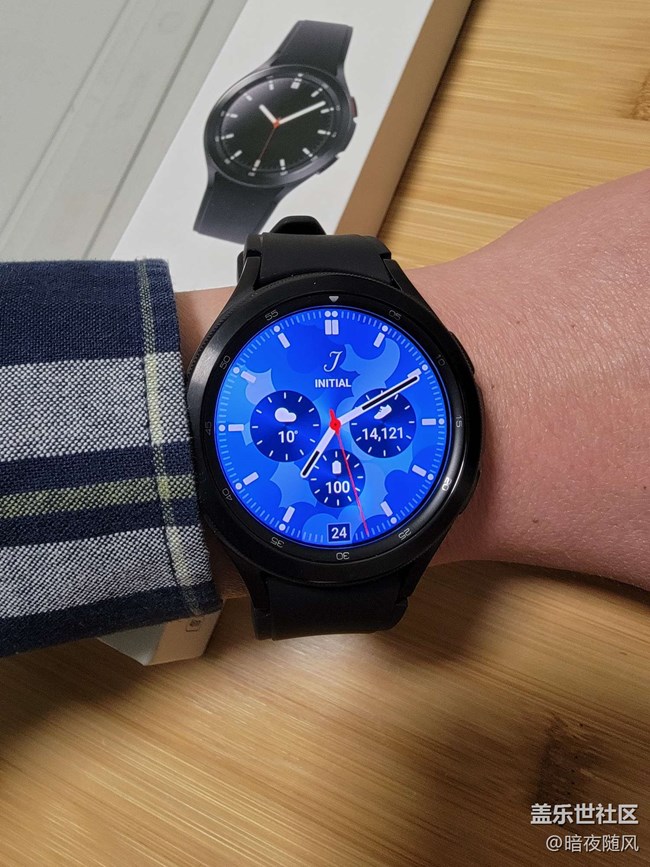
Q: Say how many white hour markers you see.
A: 11